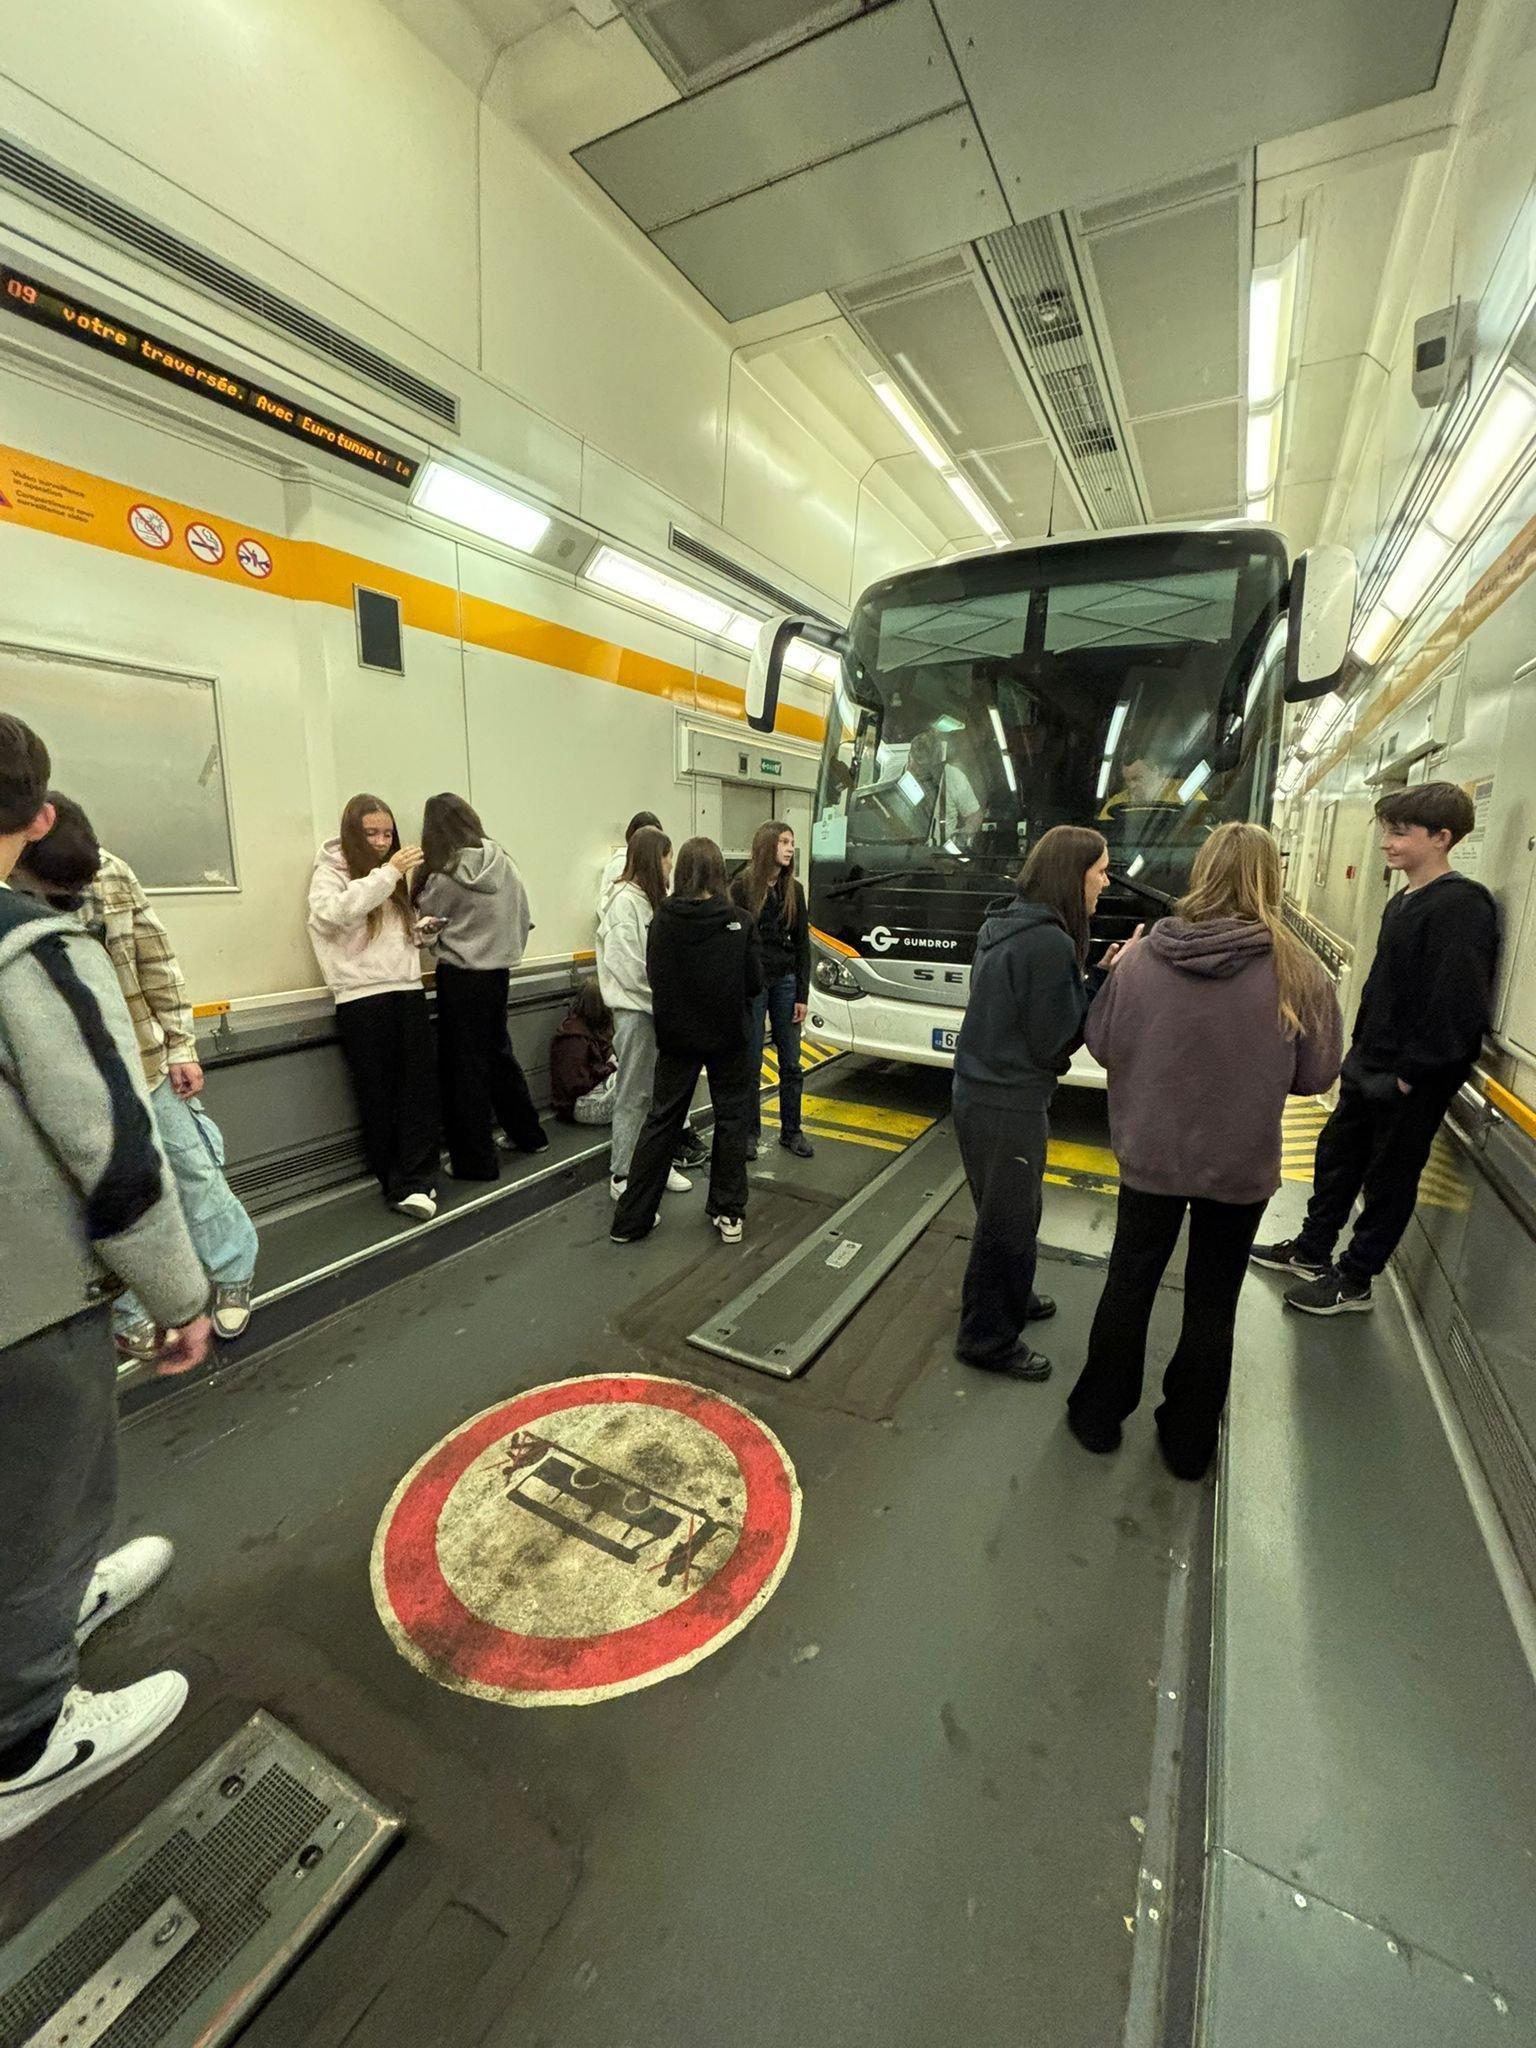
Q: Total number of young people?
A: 12